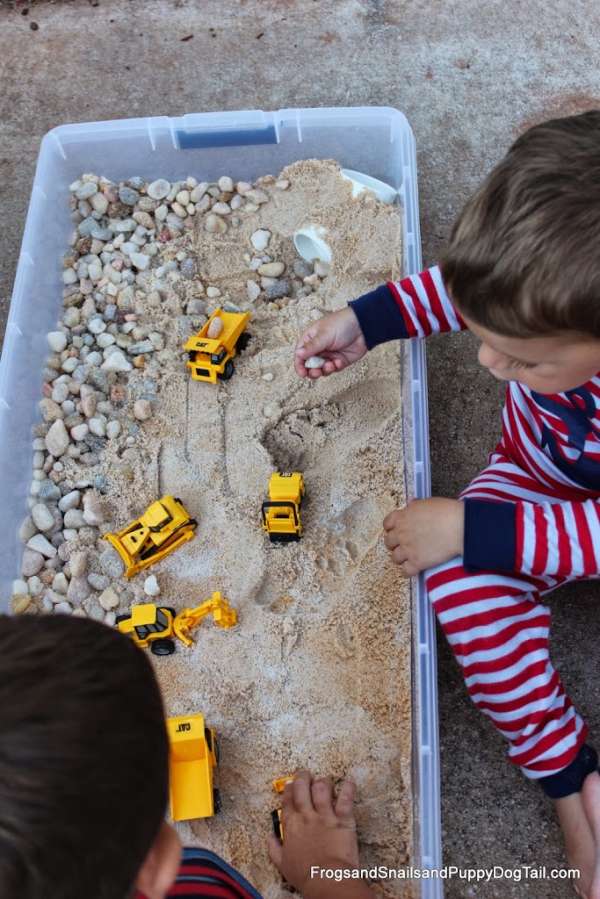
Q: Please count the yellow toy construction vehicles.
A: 6